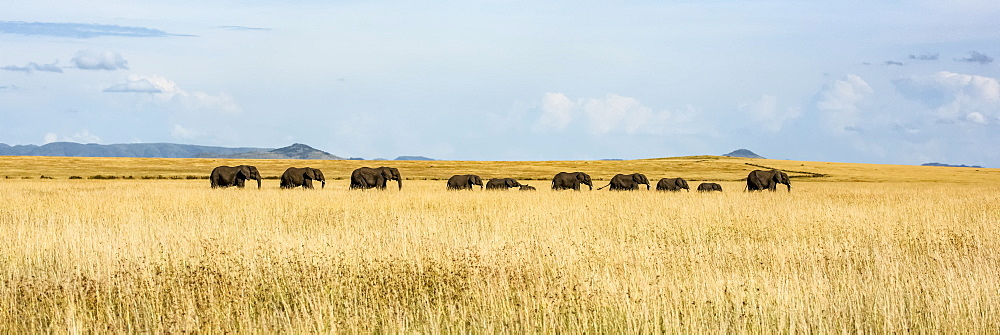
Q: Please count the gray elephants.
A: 11